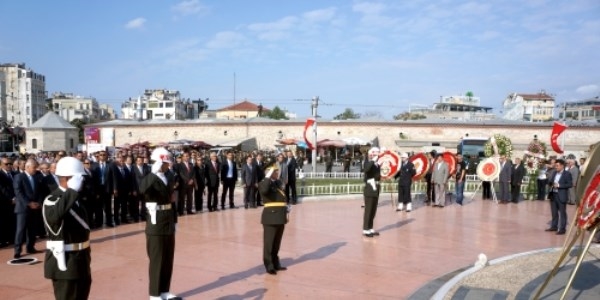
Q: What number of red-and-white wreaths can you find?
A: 5